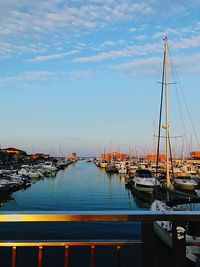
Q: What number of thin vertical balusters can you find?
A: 5